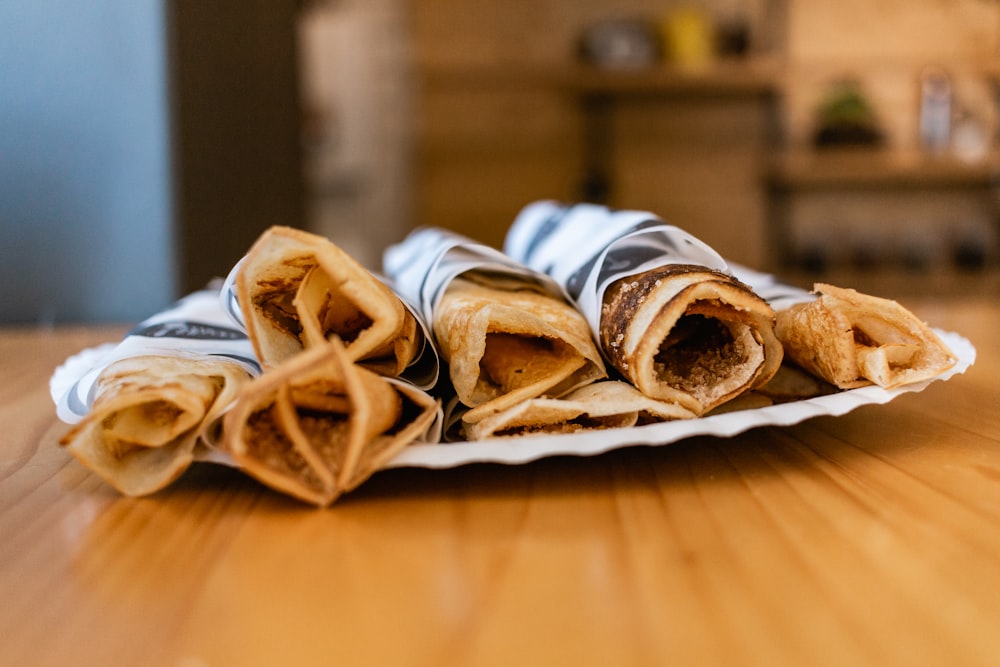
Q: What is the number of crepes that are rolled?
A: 7